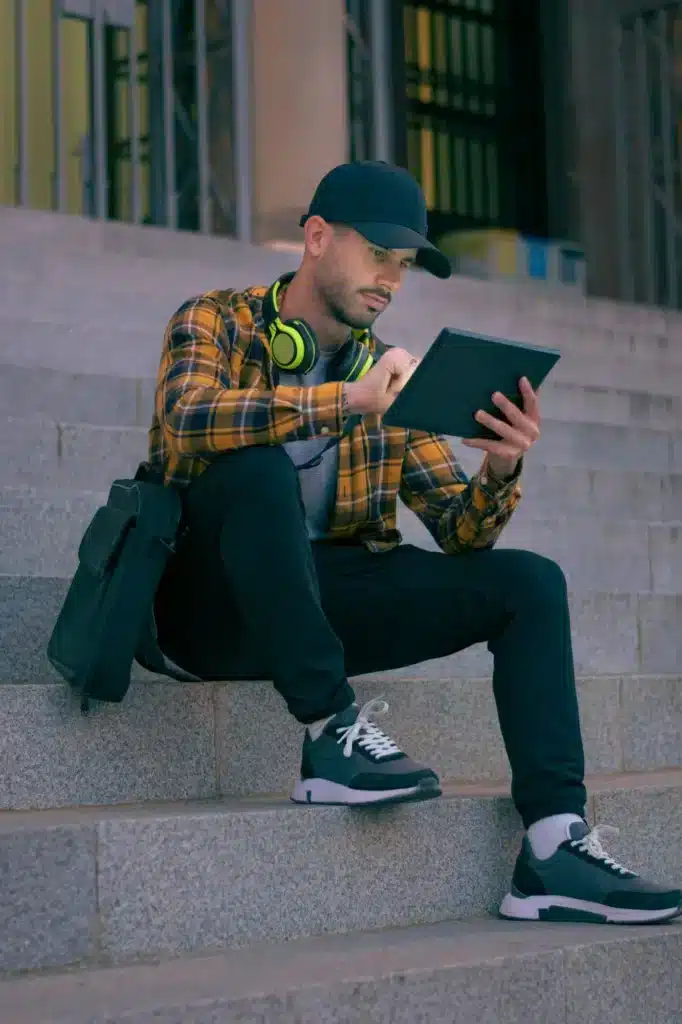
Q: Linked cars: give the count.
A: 0